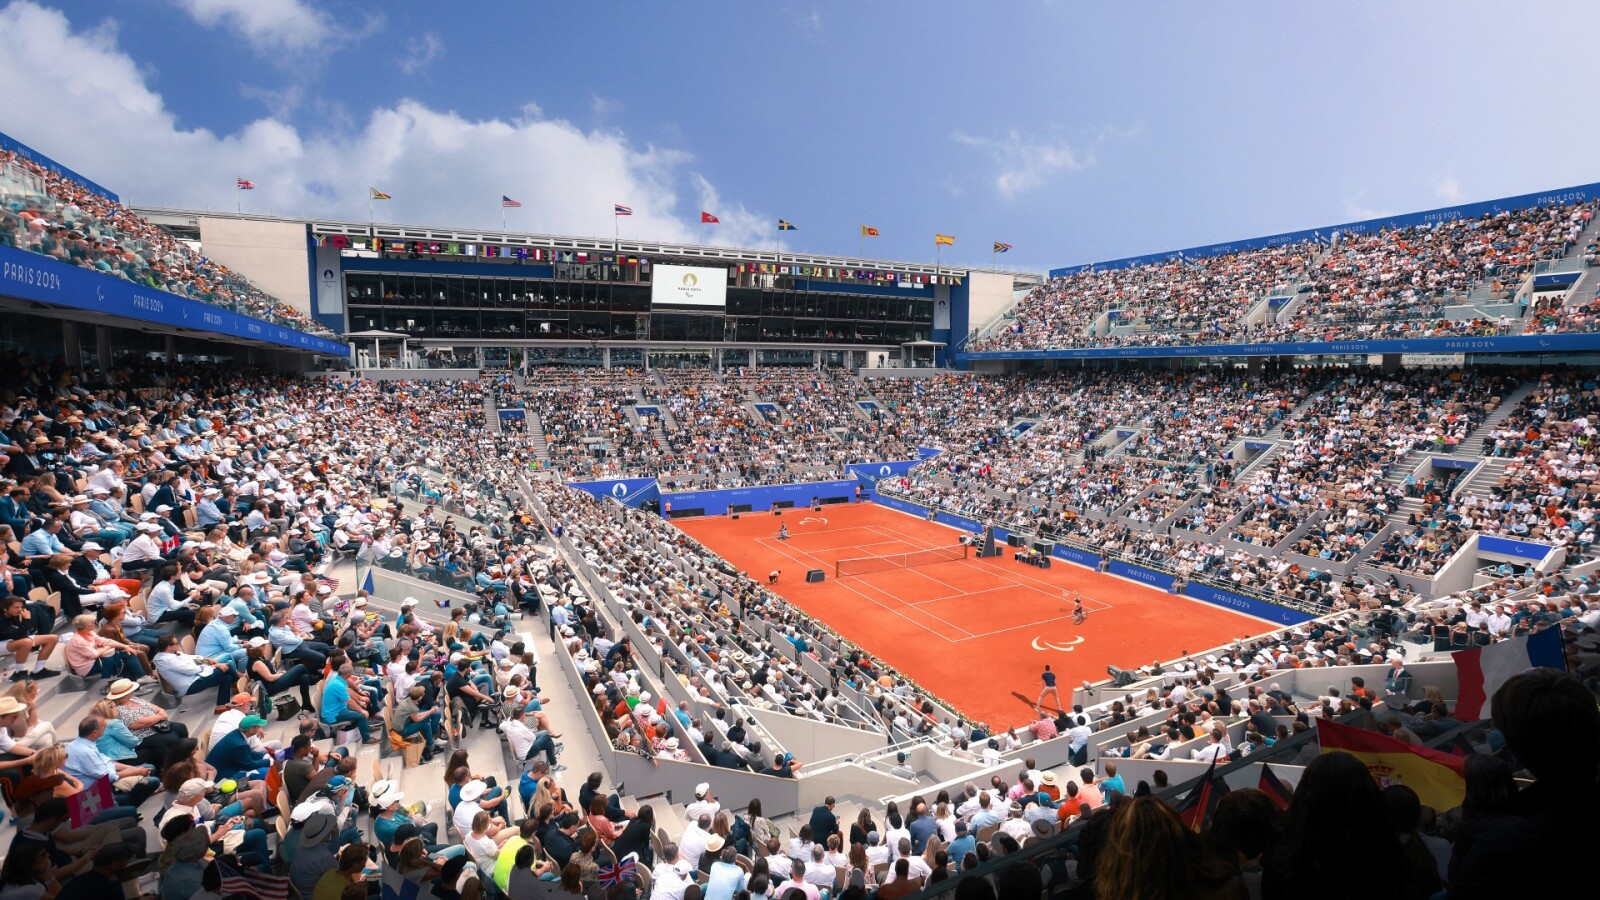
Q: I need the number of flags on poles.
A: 9